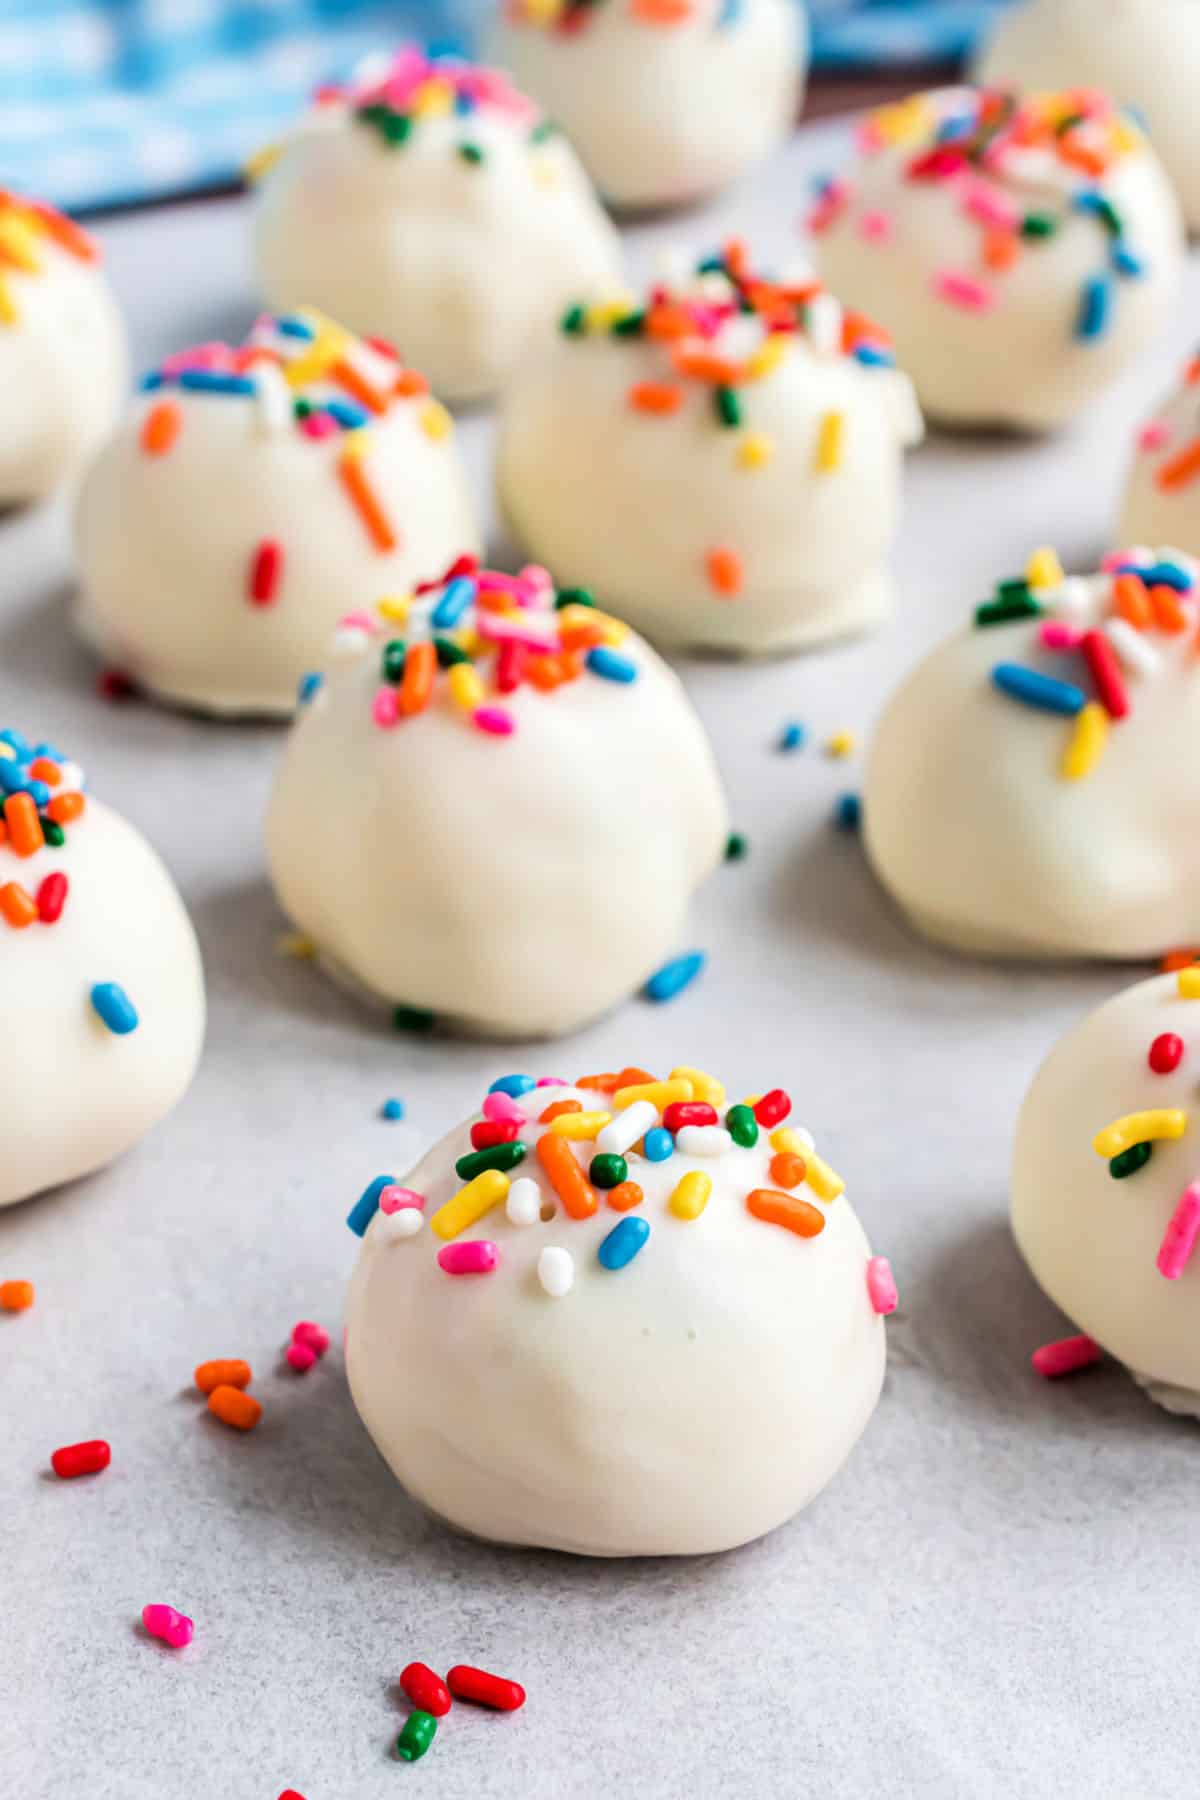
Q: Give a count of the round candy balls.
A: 13